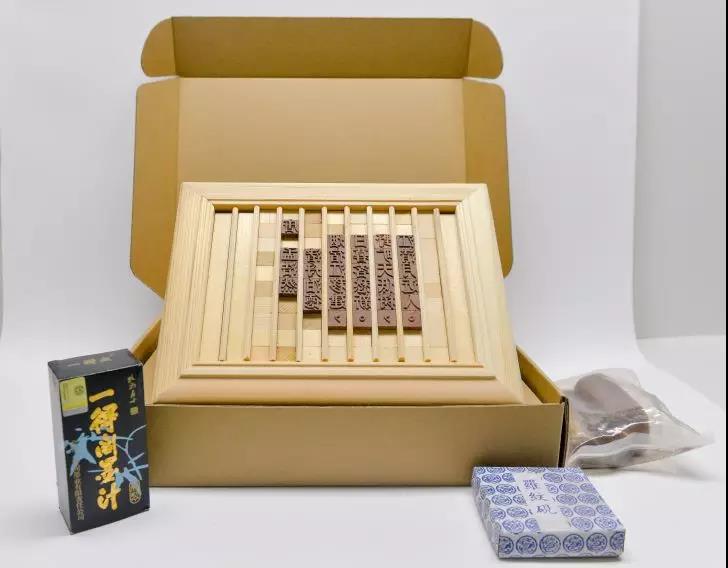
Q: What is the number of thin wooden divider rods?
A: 10